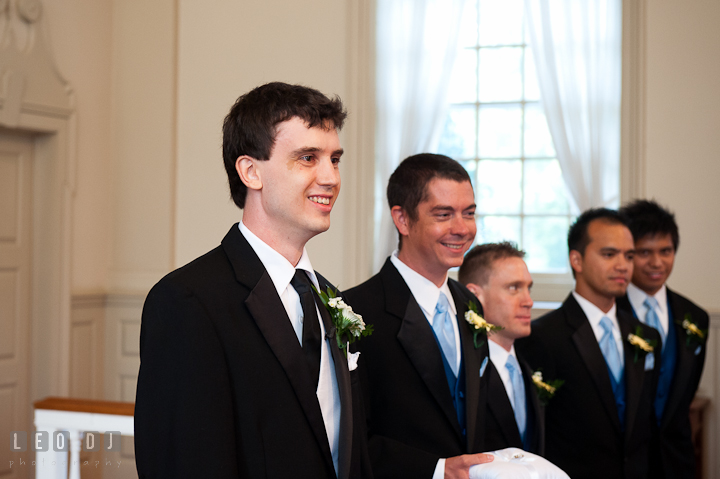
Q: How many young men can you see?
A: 5